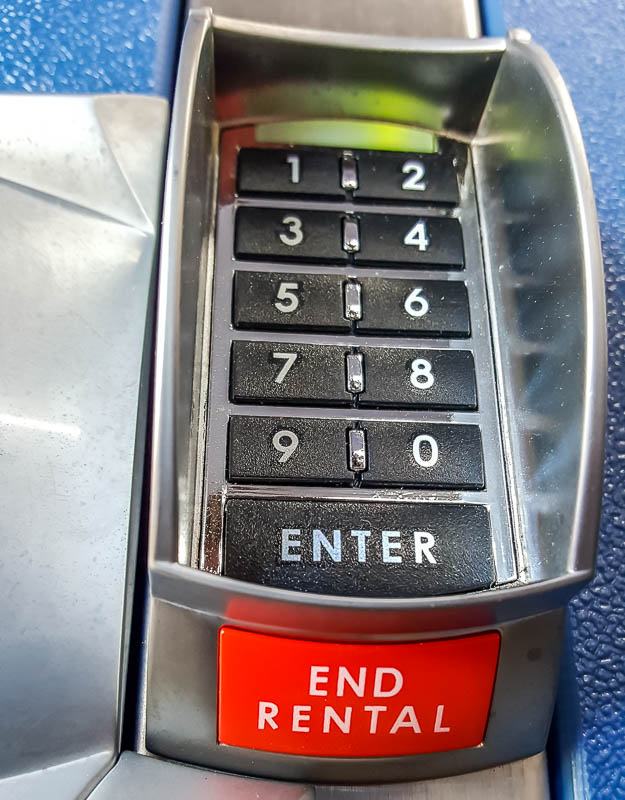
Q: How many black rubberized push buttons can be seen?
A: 11